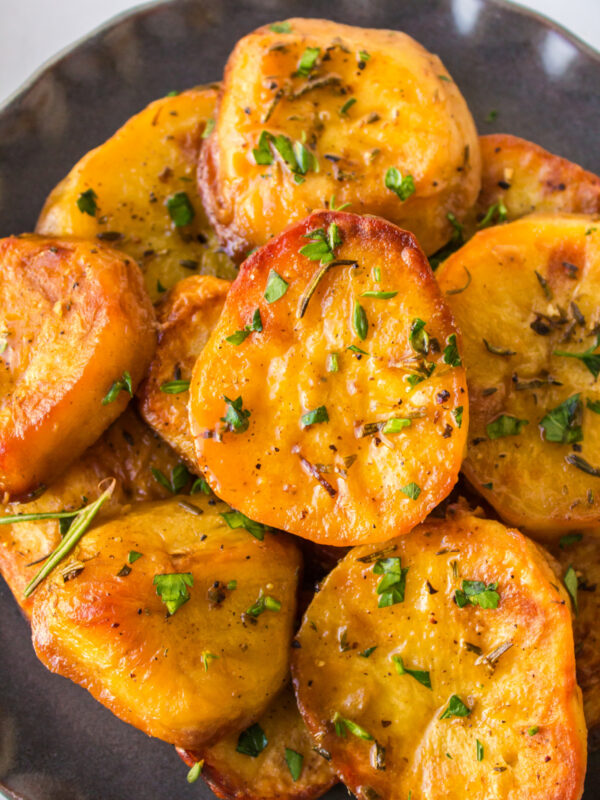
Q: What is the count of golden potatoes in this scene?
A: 12